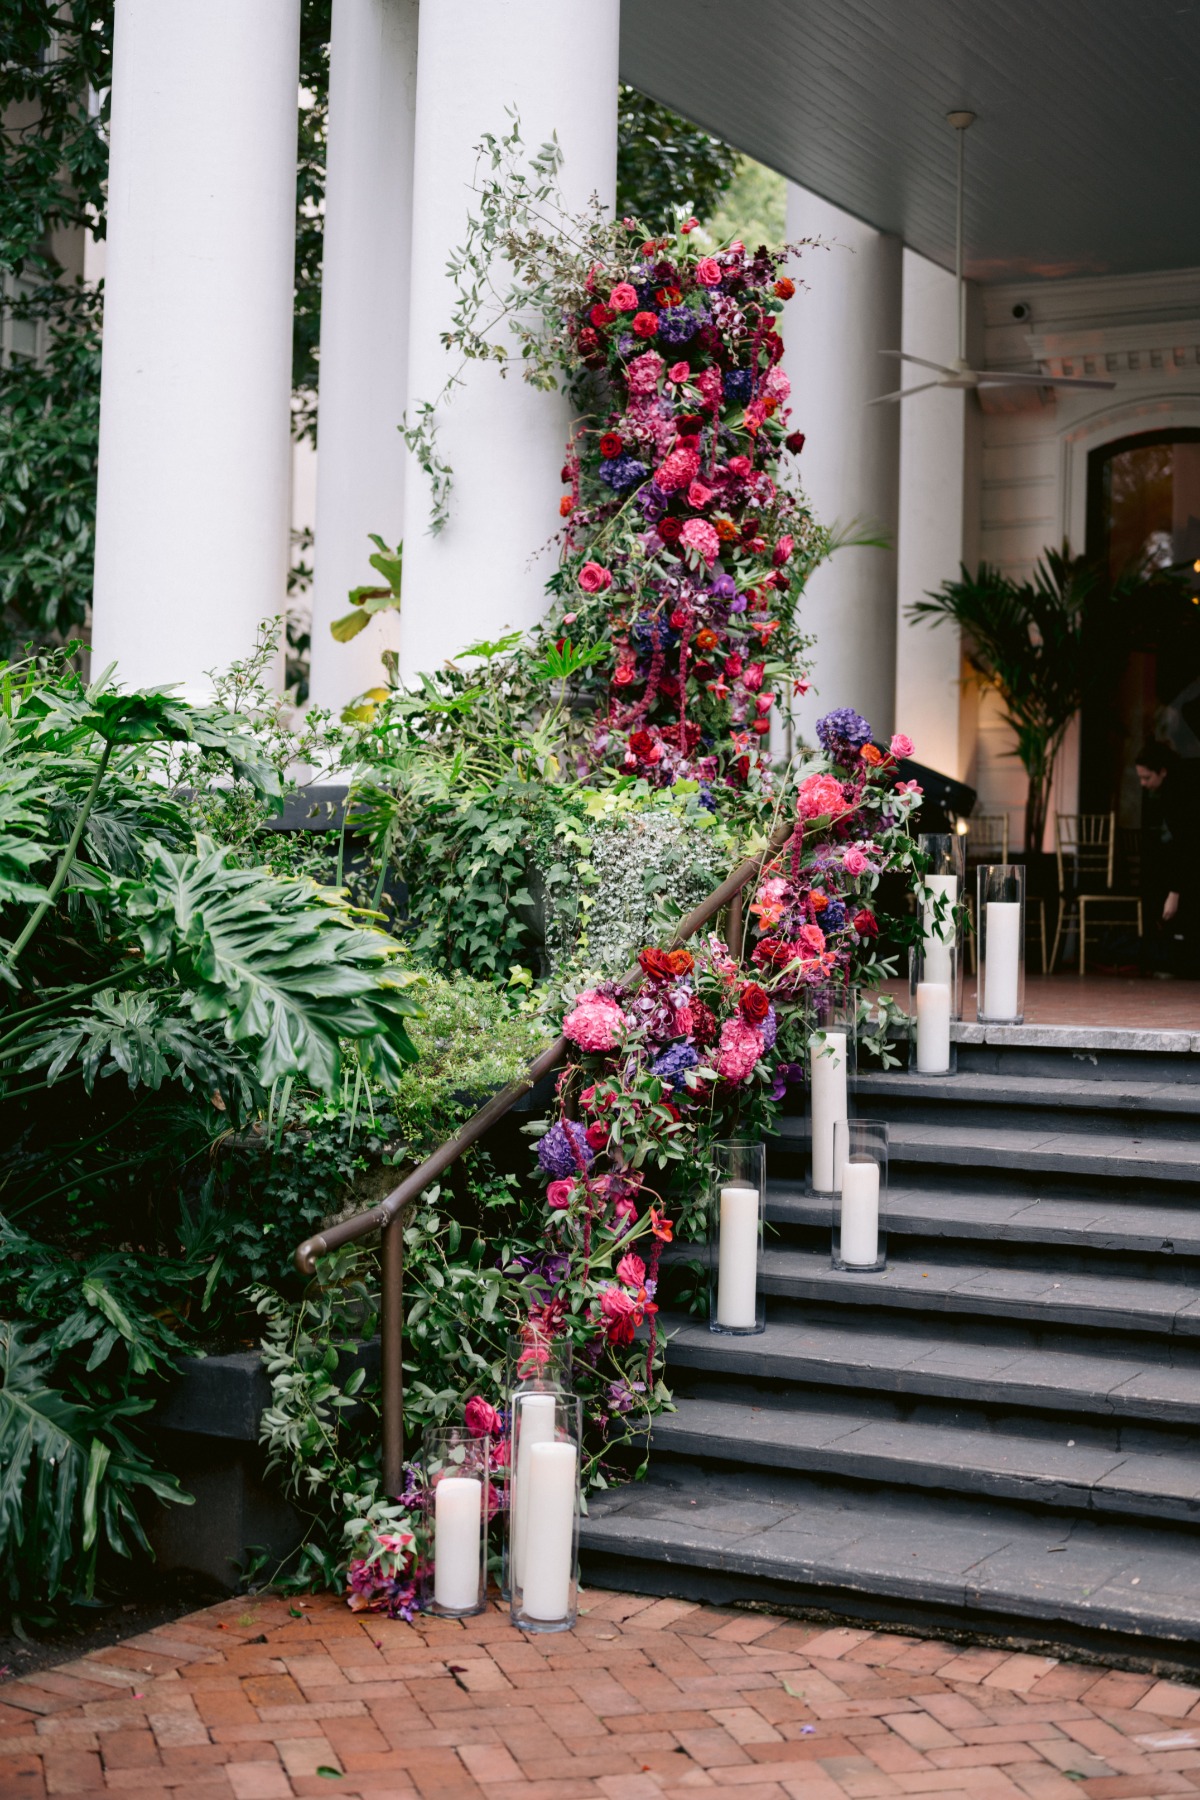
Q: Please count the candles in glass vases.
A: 9